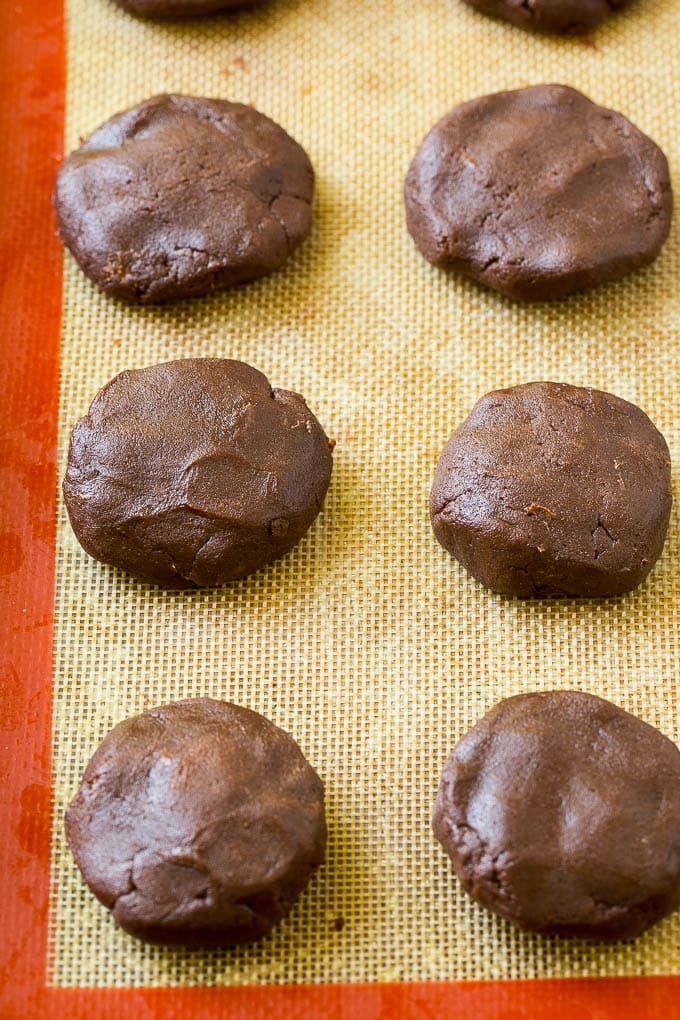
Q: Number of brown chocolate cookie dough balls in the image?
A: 8